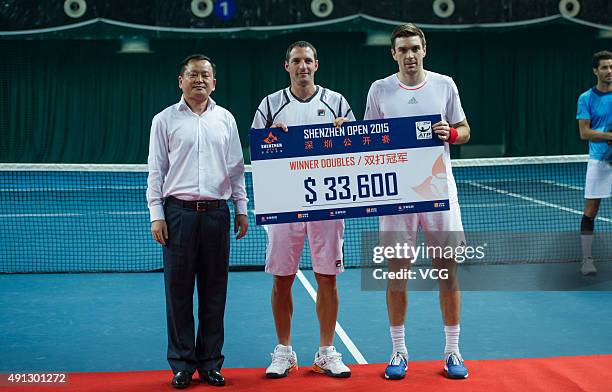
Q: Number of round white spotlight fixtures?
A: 5